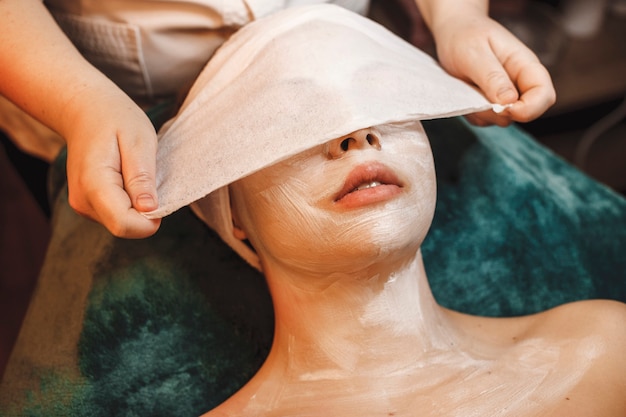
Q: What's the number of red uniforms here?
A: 0